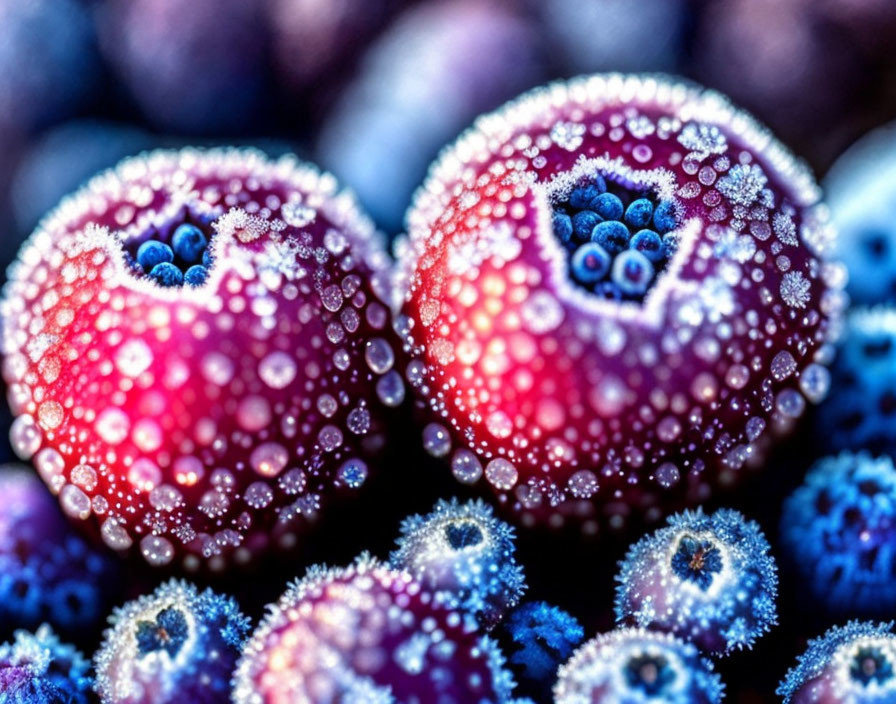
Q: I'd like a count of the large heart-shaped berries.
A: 2